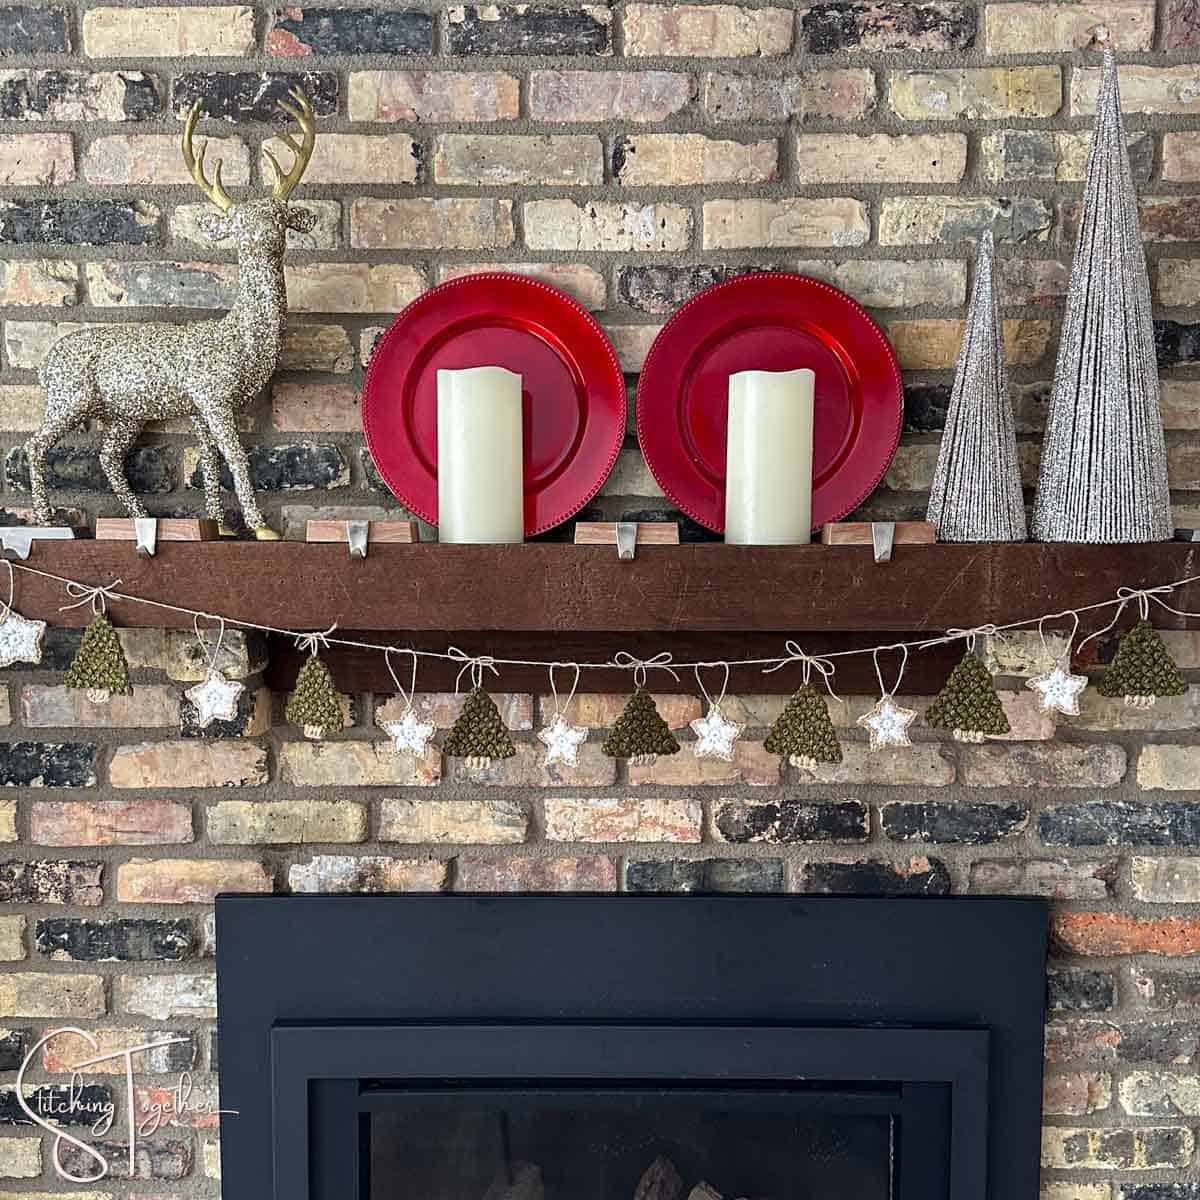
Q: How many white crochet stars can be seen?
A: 7